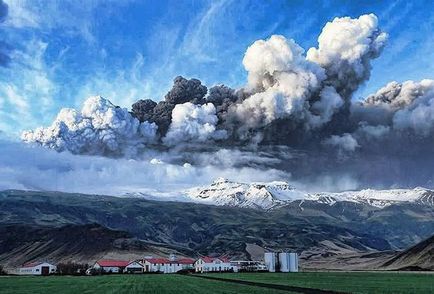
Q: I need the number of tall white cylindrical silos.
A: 3